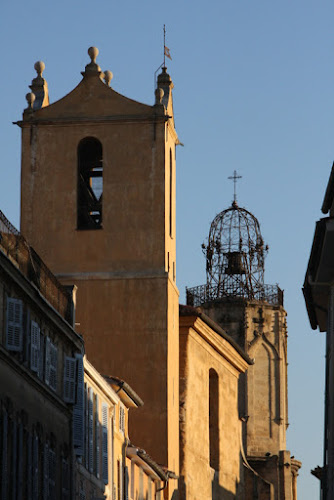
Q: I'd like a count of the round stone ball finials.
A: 5